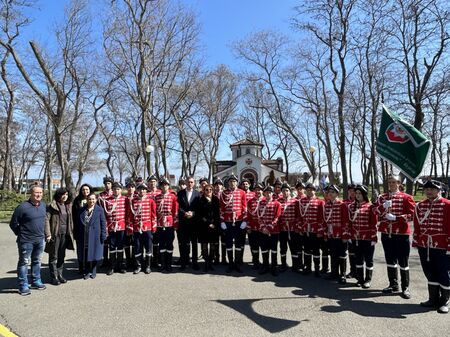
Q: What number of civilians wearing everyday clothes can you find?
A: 6